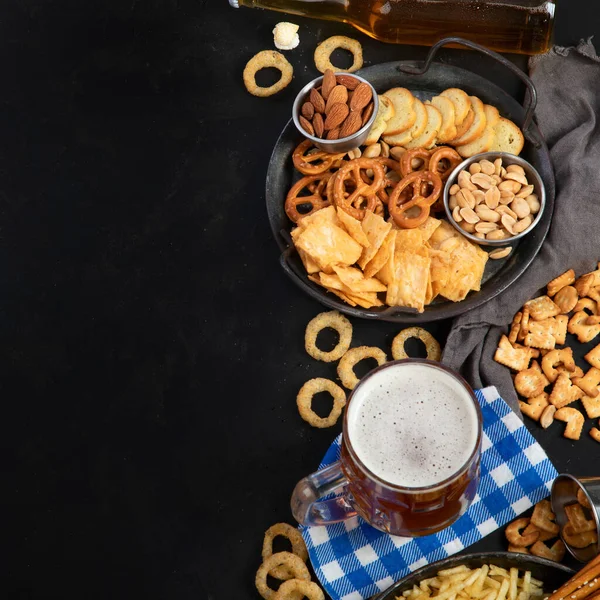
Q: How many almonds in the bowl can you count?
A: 12